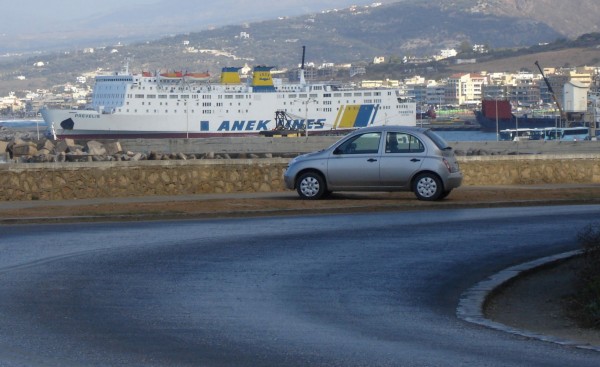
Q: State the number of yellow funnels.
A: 2